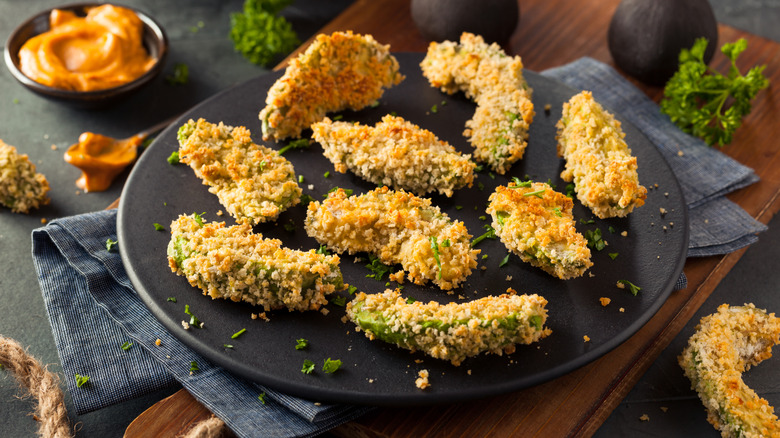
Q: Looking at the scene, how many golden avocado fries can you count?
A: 11